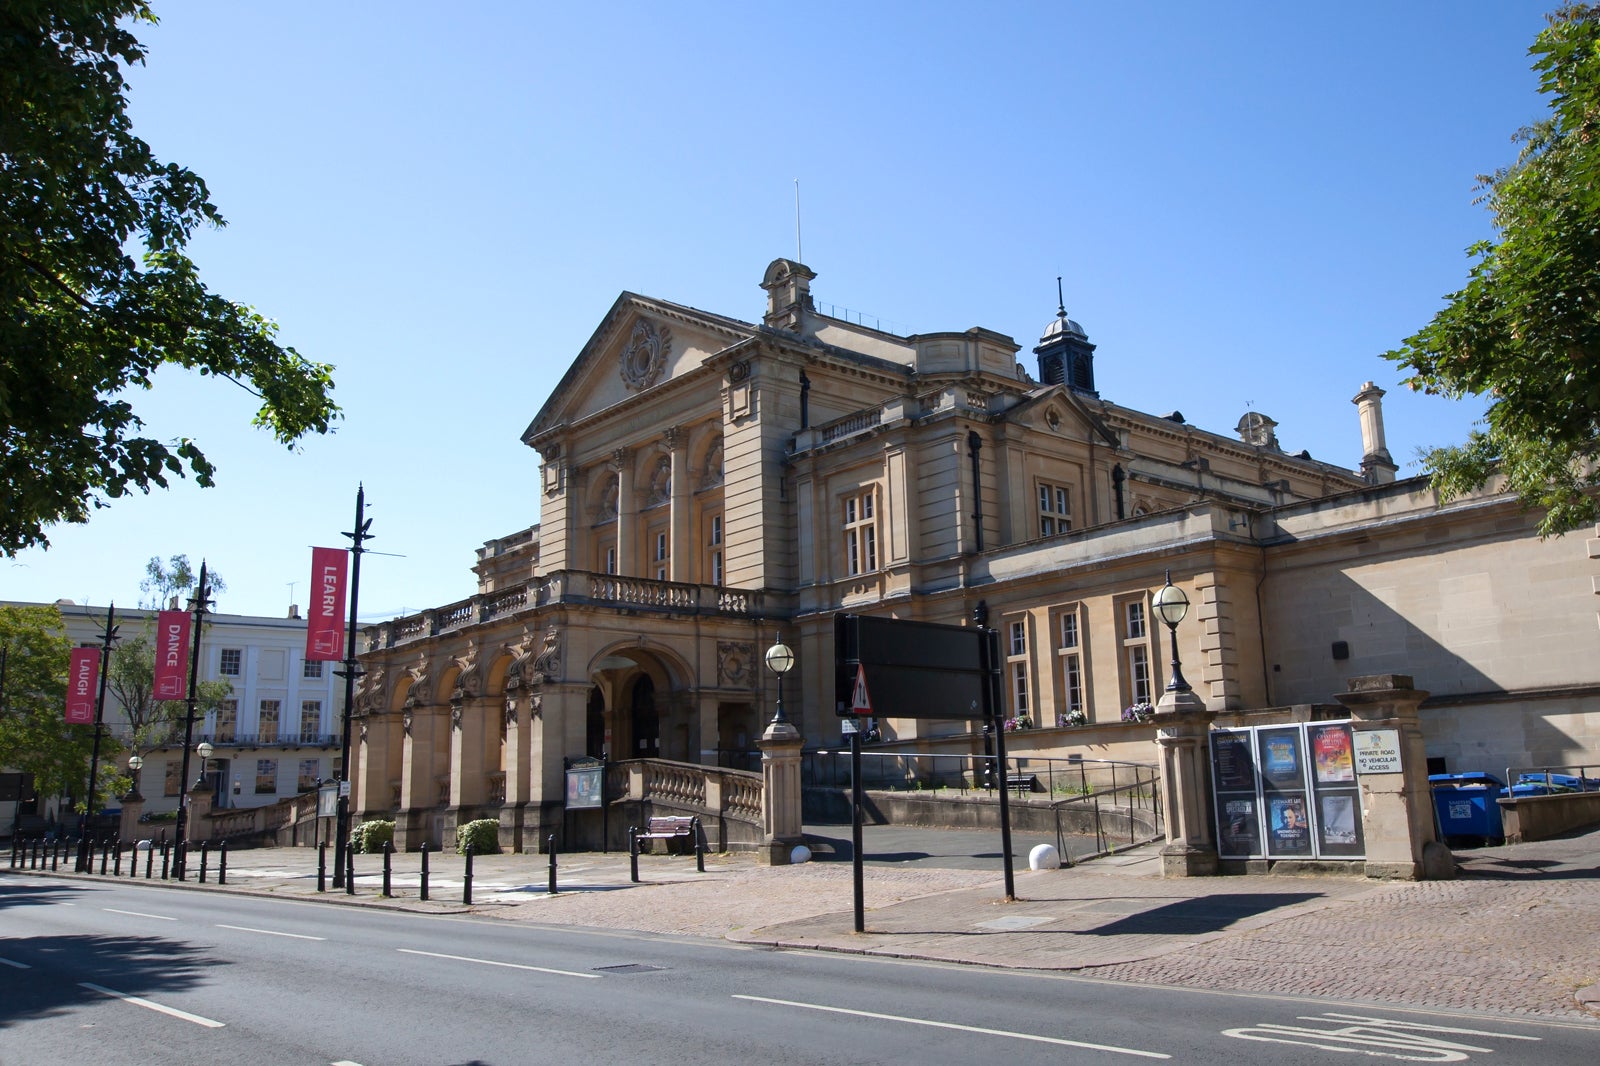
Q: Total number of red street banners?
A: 3